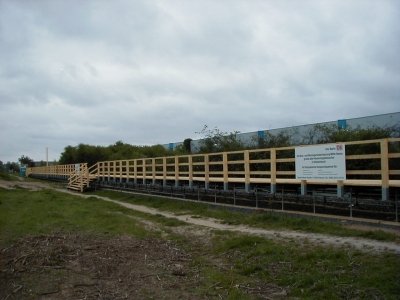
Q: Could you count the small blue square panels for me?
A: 3